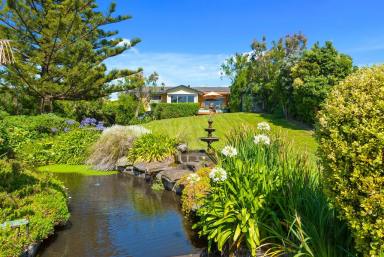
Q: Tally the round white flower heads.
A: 5